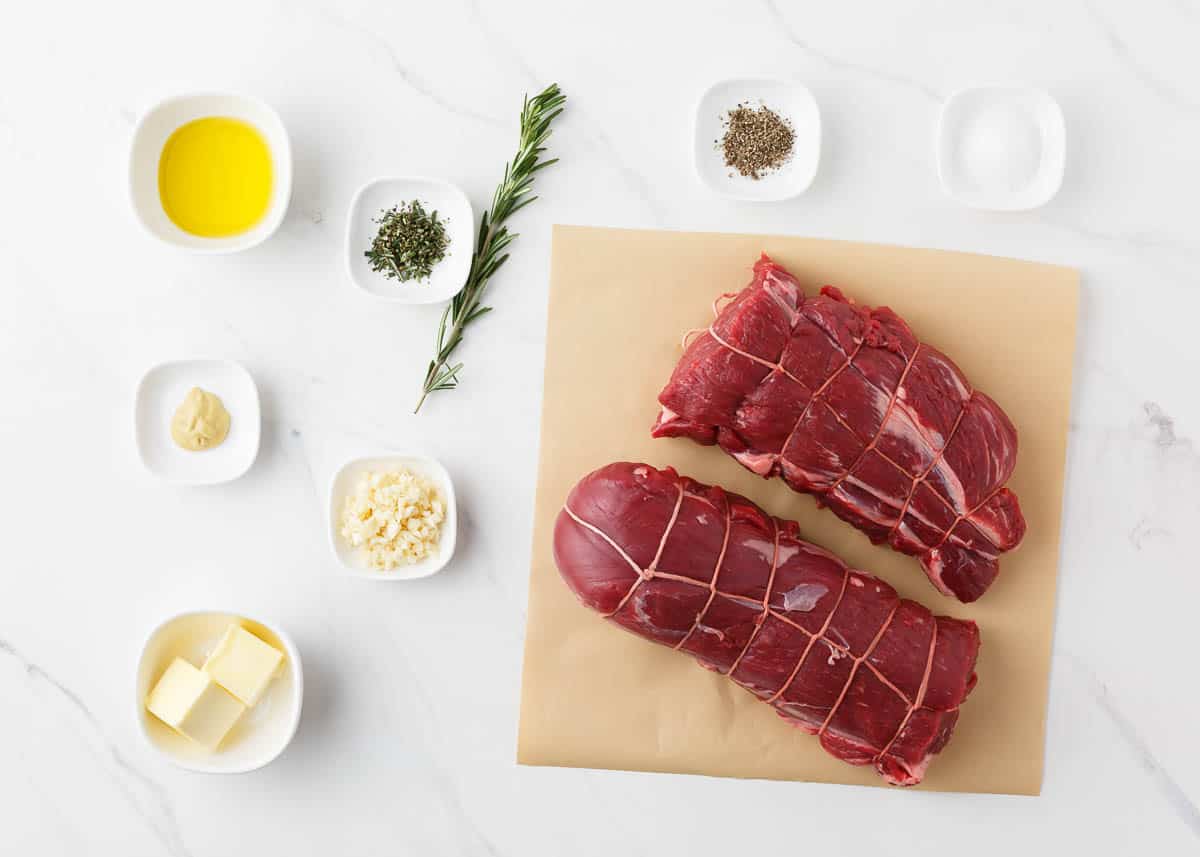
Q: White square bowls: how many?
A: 7